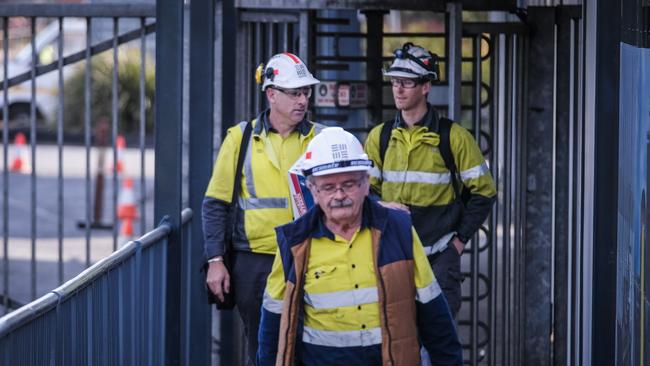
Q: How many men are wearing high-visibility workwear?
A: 3